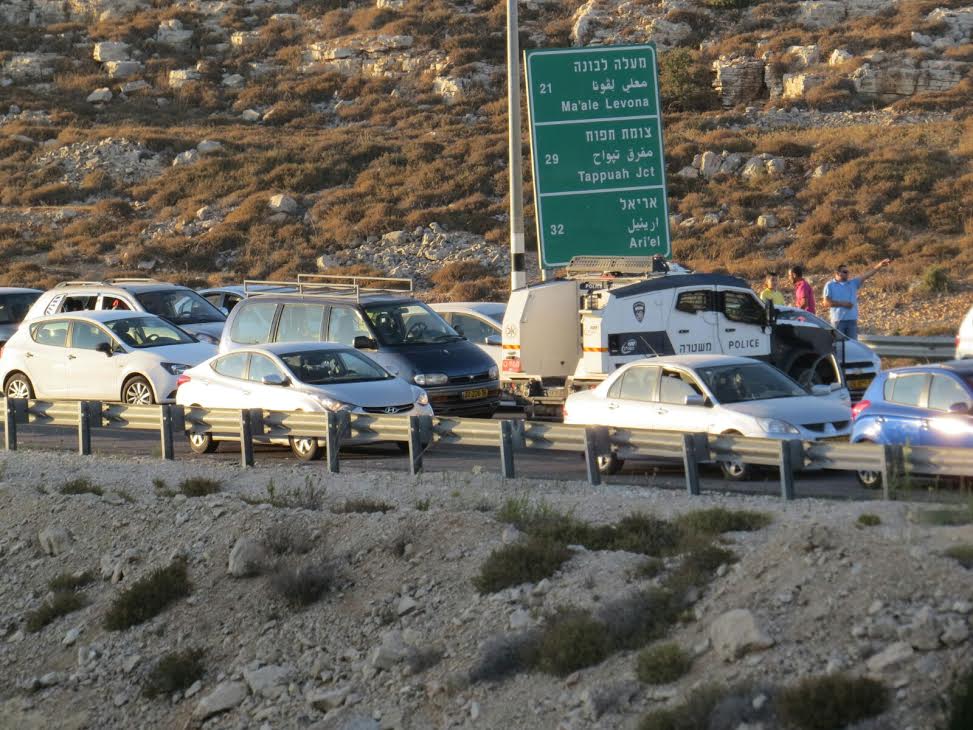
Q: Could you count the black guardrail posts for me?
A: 11